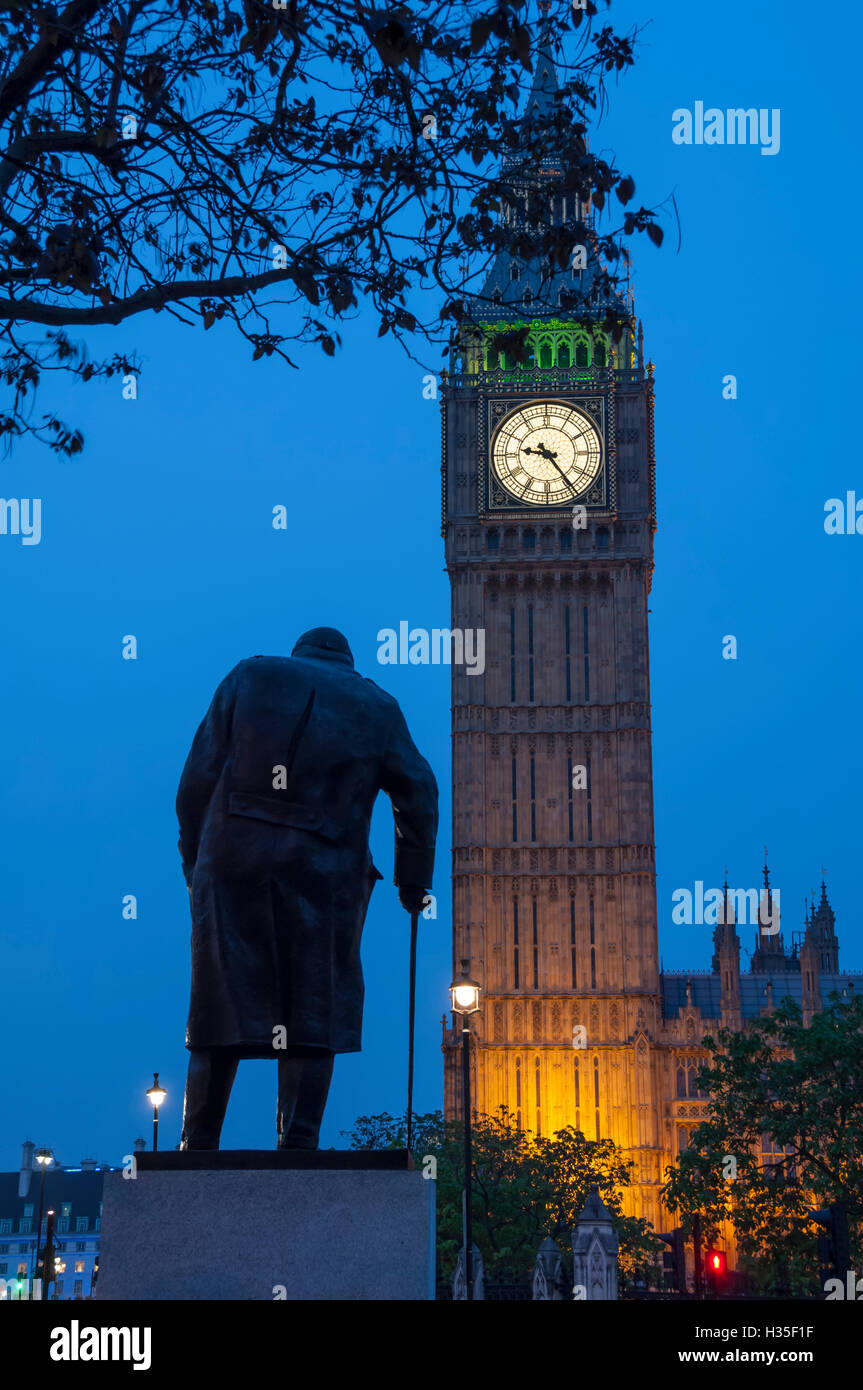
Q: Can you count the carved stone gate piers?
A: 3